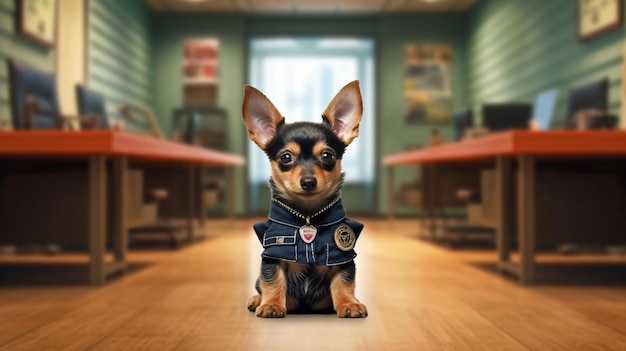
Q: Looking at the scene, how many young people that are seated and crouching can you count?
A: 0